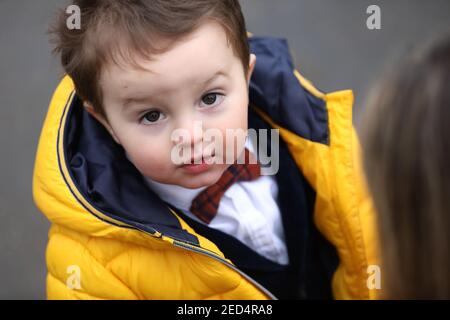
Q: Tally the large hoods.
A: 1